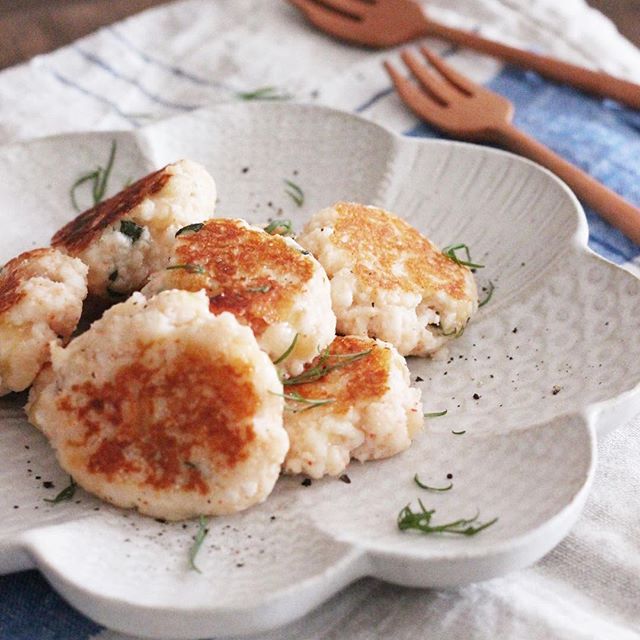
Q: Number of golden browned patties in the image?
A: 6